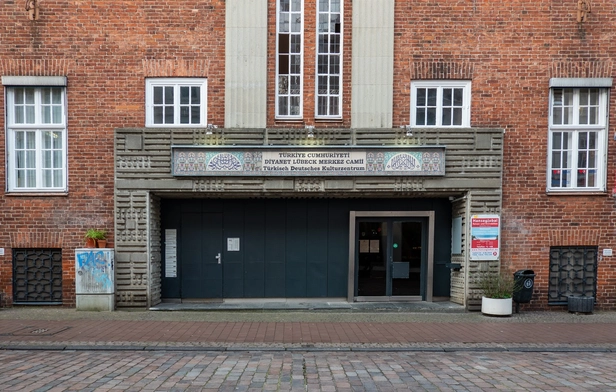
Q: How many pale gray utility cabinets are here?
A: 1